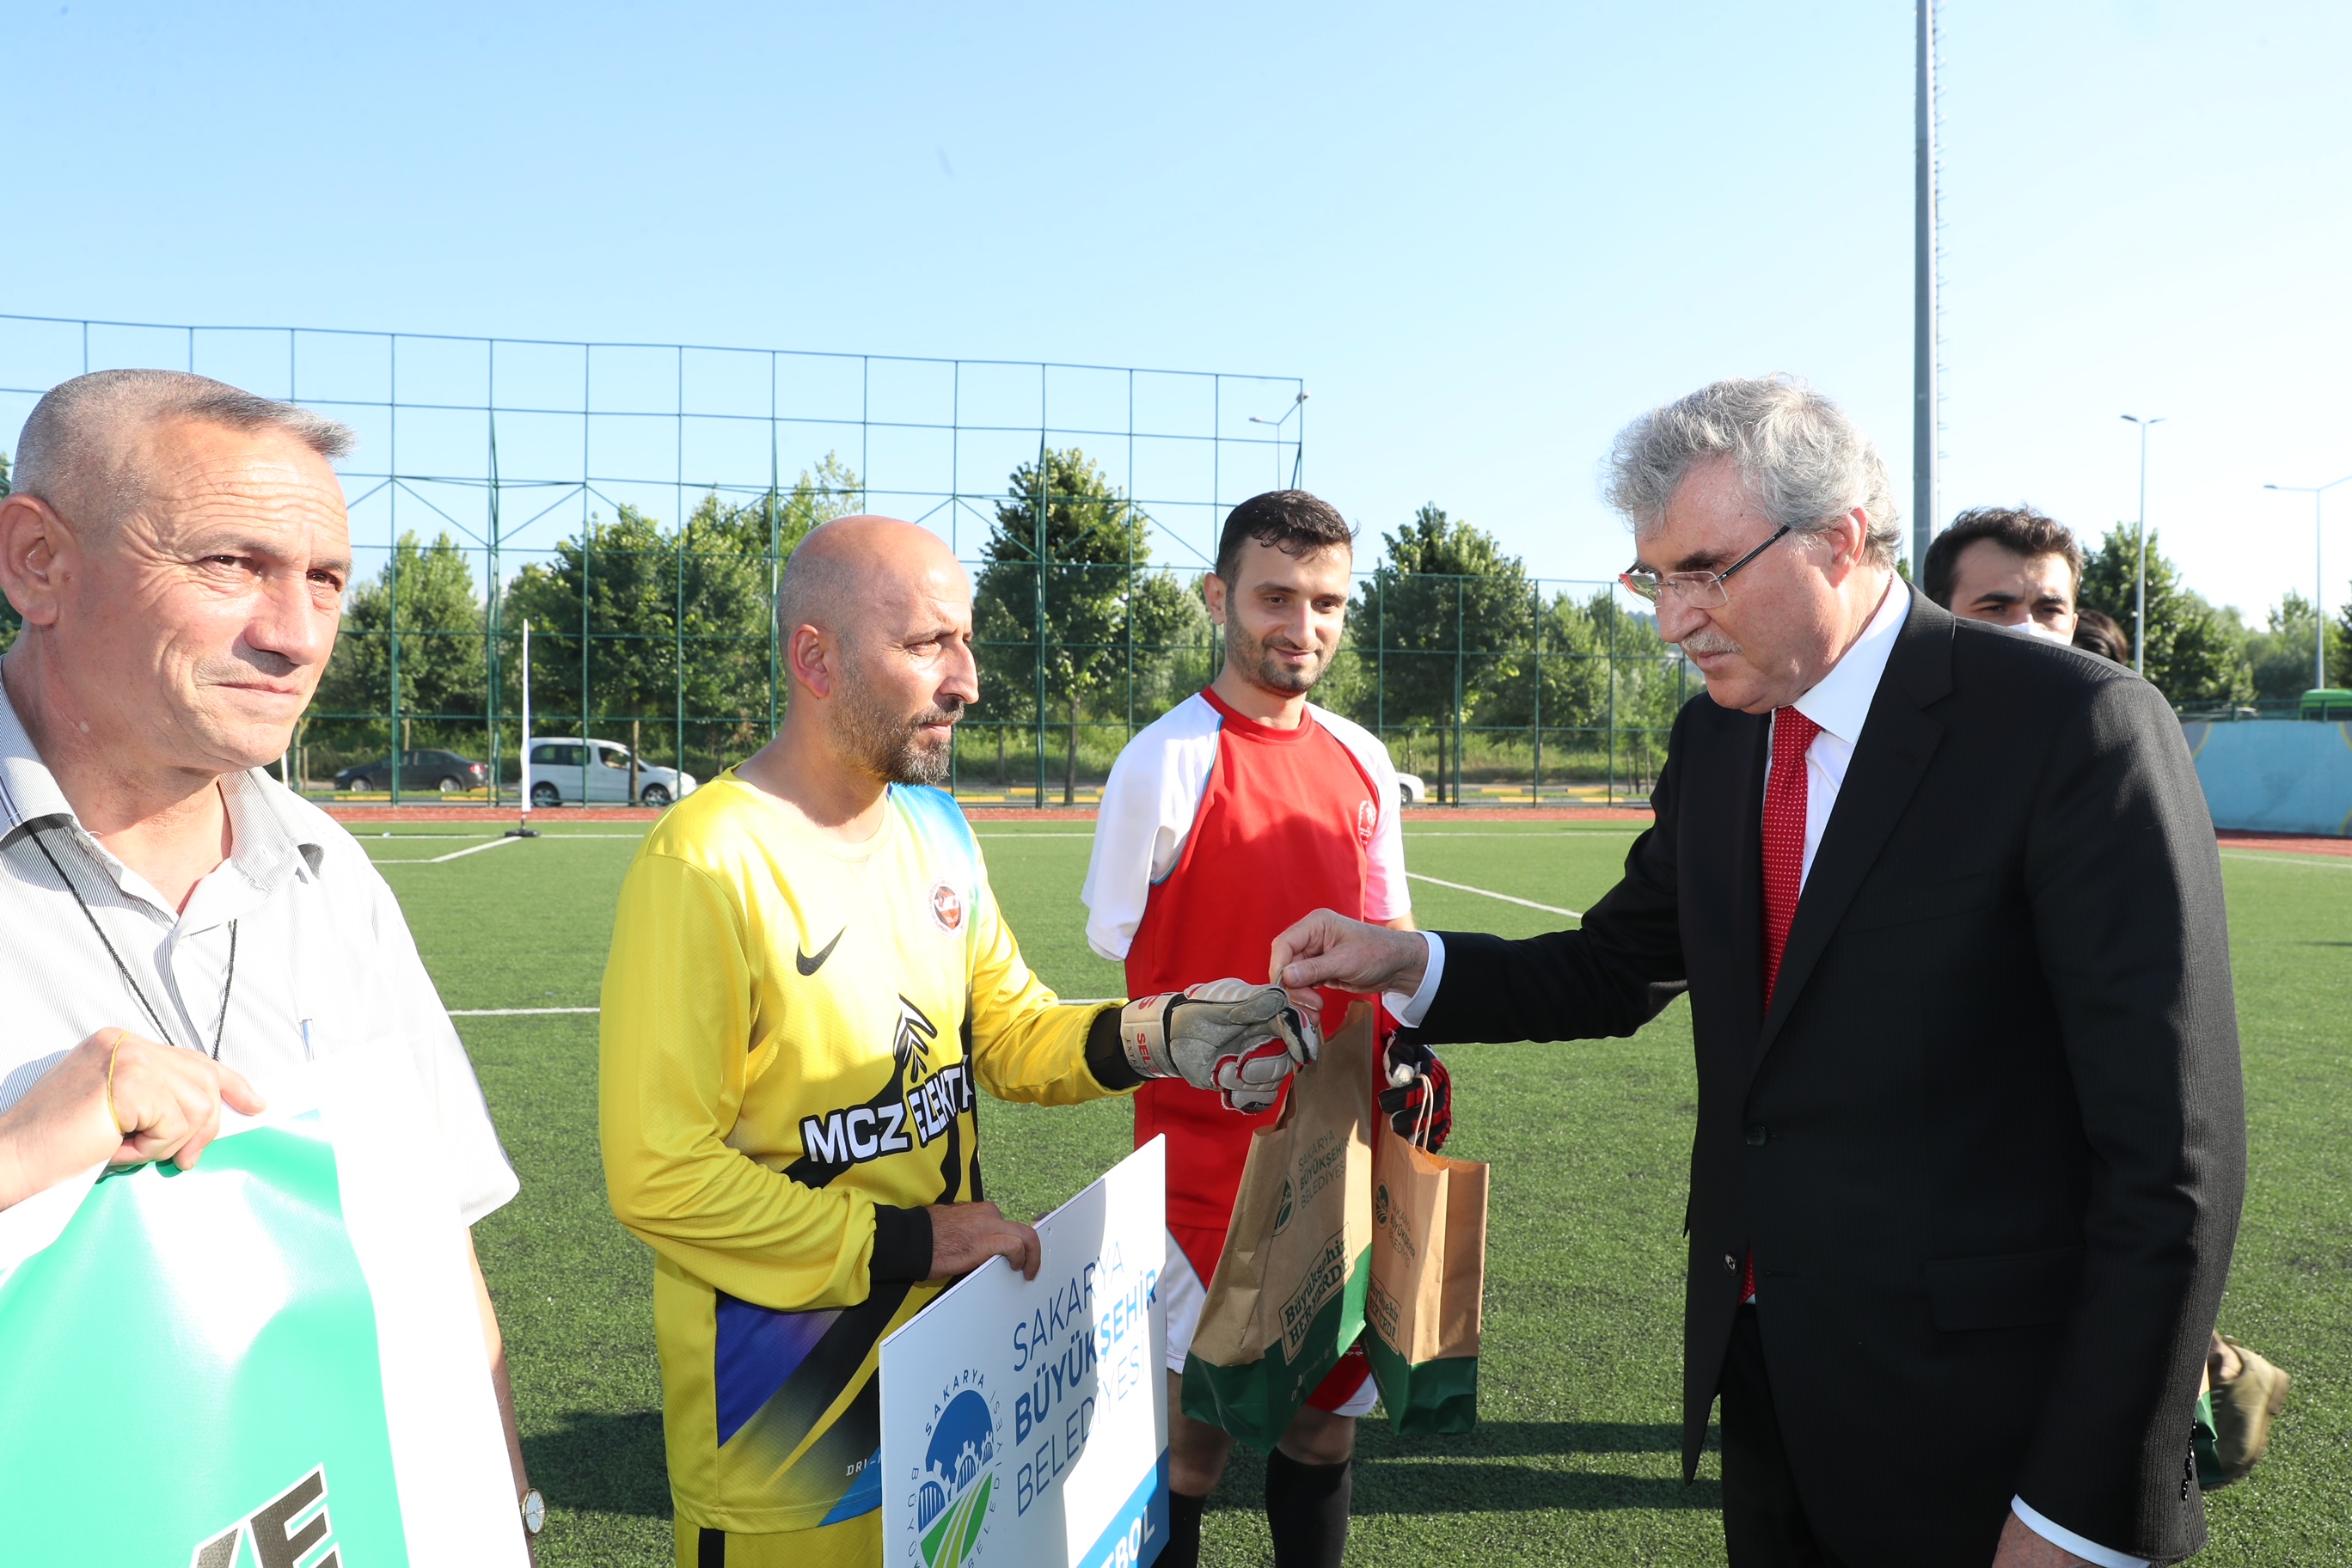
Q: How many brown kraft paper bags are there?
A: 2